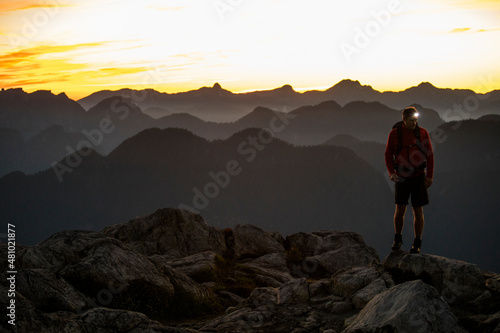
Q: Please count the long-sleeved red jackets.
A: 1